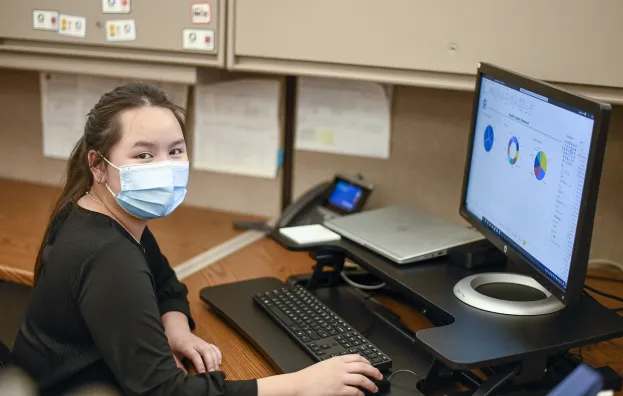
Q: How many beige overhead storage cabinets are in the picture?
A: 2